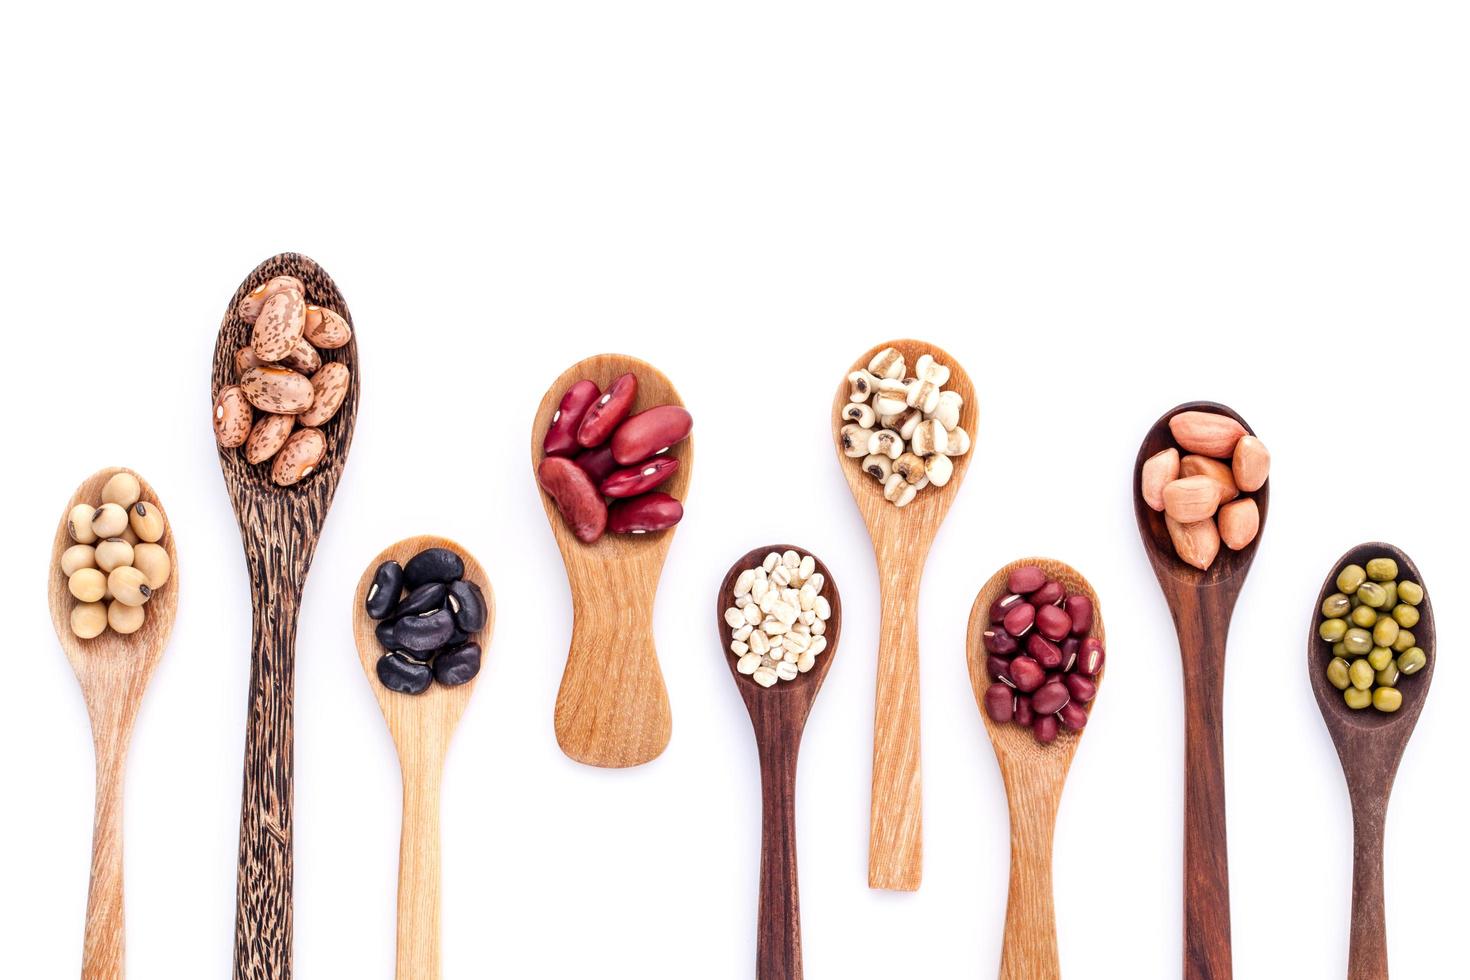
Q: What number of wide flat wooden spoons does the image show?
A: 1